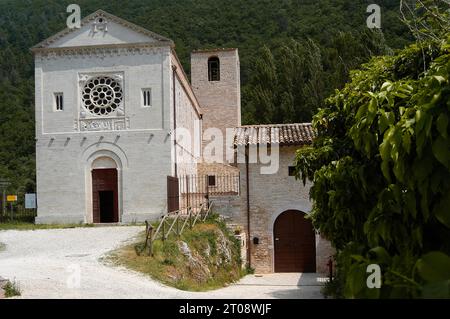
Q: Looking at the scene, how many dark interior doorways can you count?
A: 1